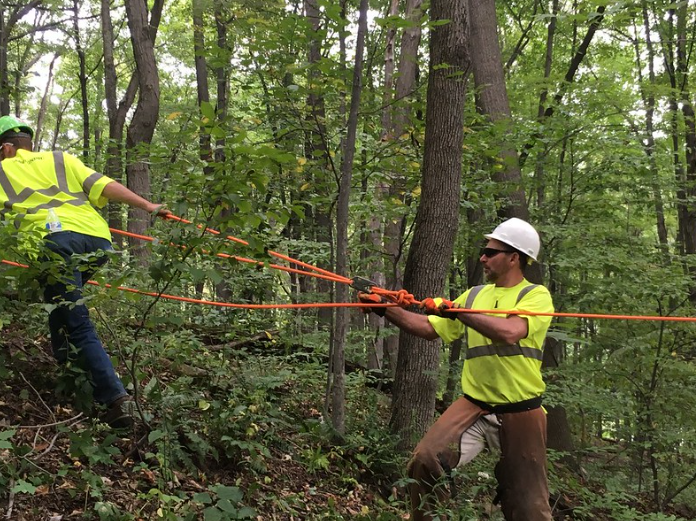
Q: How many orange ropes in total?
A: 3